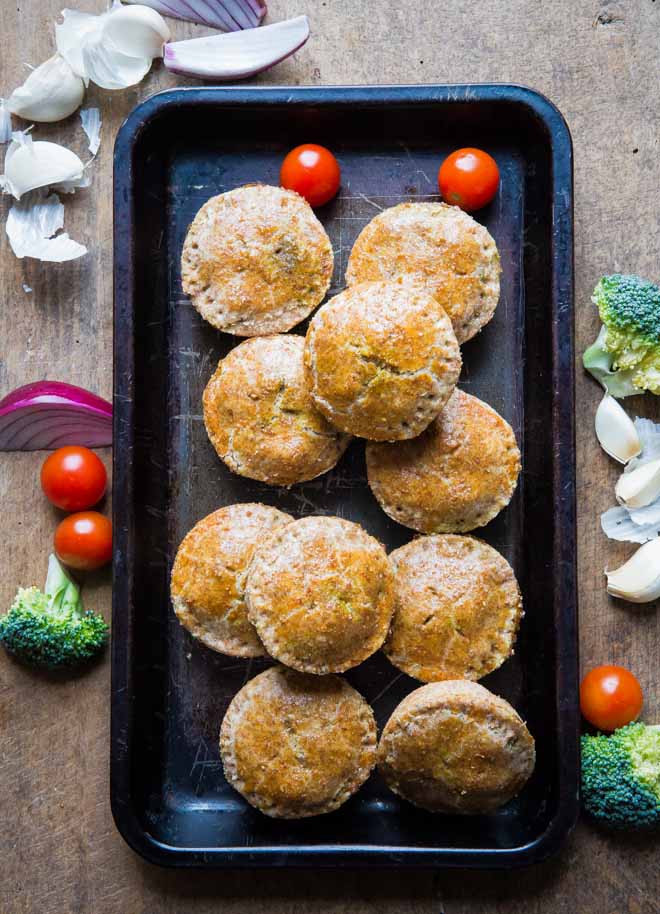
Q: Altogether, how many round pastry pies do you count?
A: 10